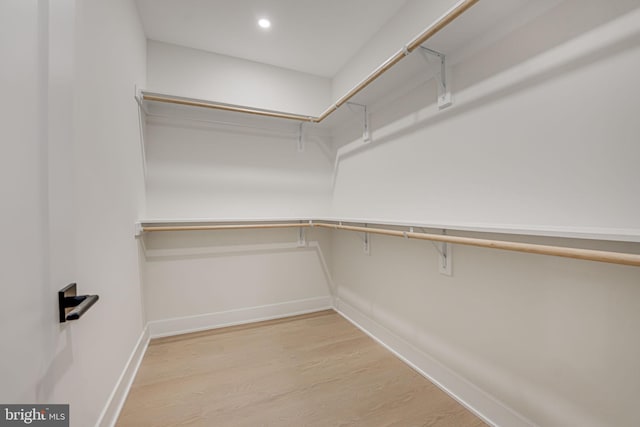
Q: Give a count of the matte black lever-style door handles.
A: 1